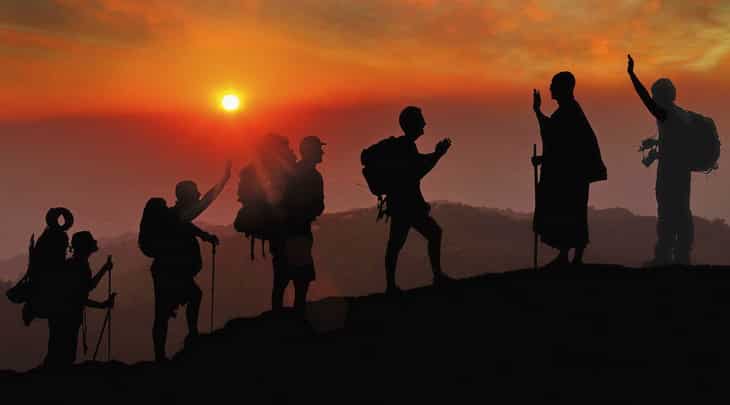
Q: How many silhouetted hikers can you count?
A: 6